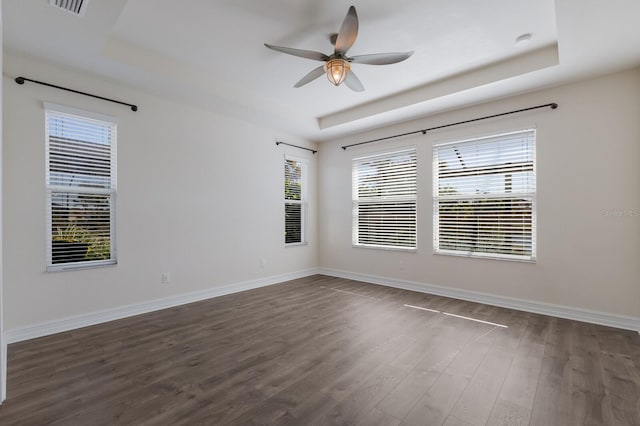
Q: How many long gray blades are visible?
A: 5